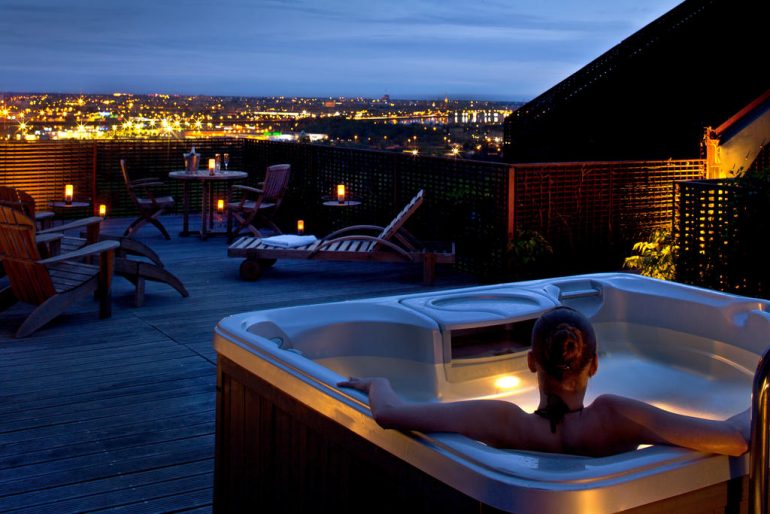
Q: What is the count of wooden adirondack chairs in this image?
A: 2